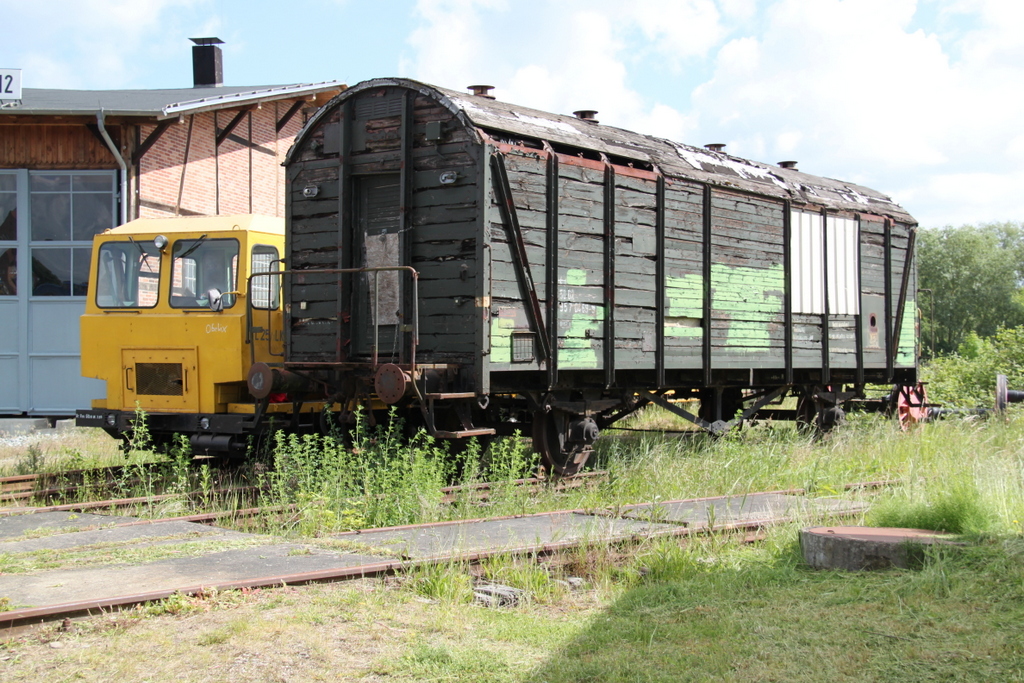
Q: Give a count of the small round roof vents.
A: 4